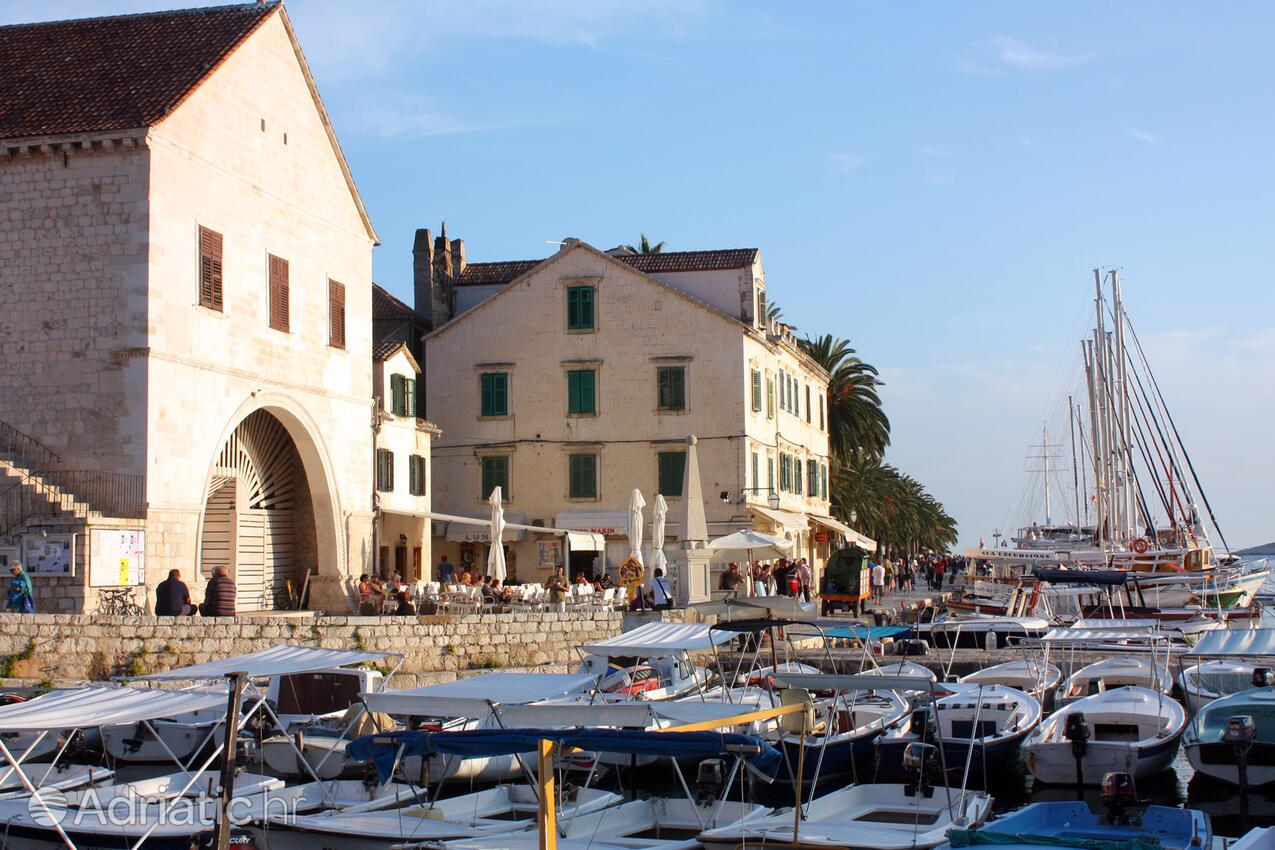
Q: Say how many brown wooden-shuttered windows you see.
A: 3